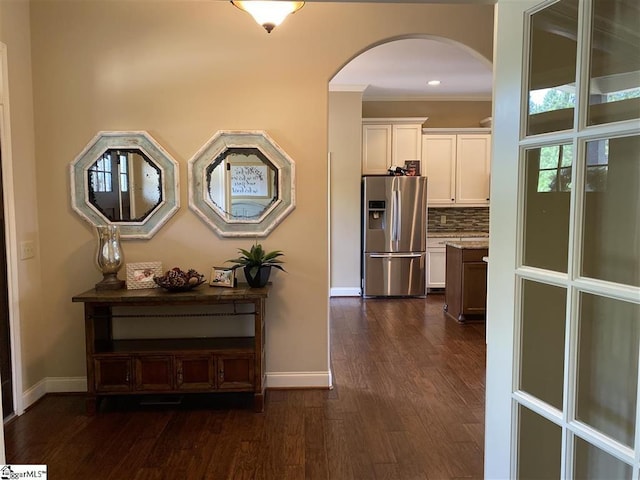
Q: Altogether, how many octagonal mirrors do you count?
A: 2